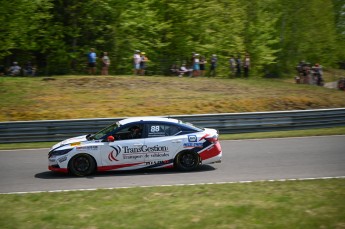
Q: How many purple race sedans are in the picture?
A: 0